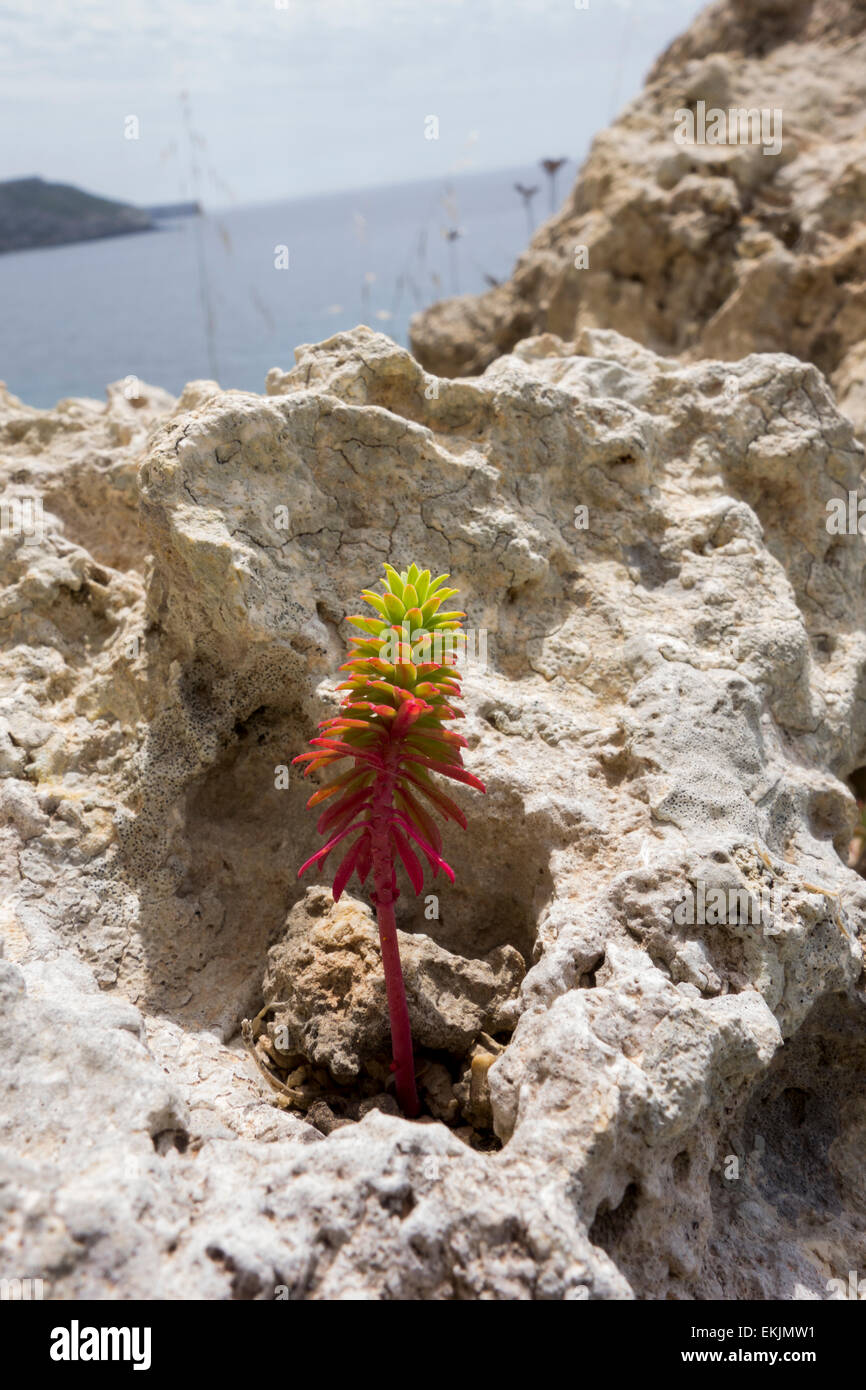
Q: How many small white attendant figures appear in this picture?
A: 0